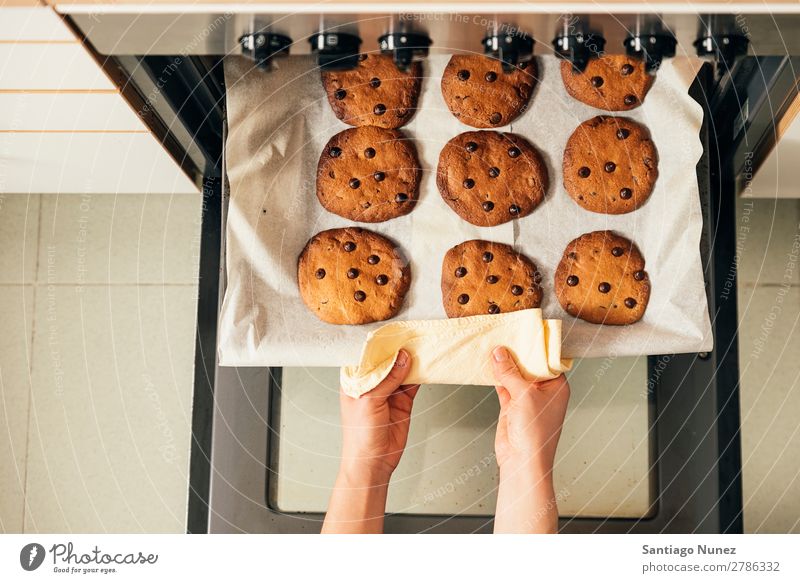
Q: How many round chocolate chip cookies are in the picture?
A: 9